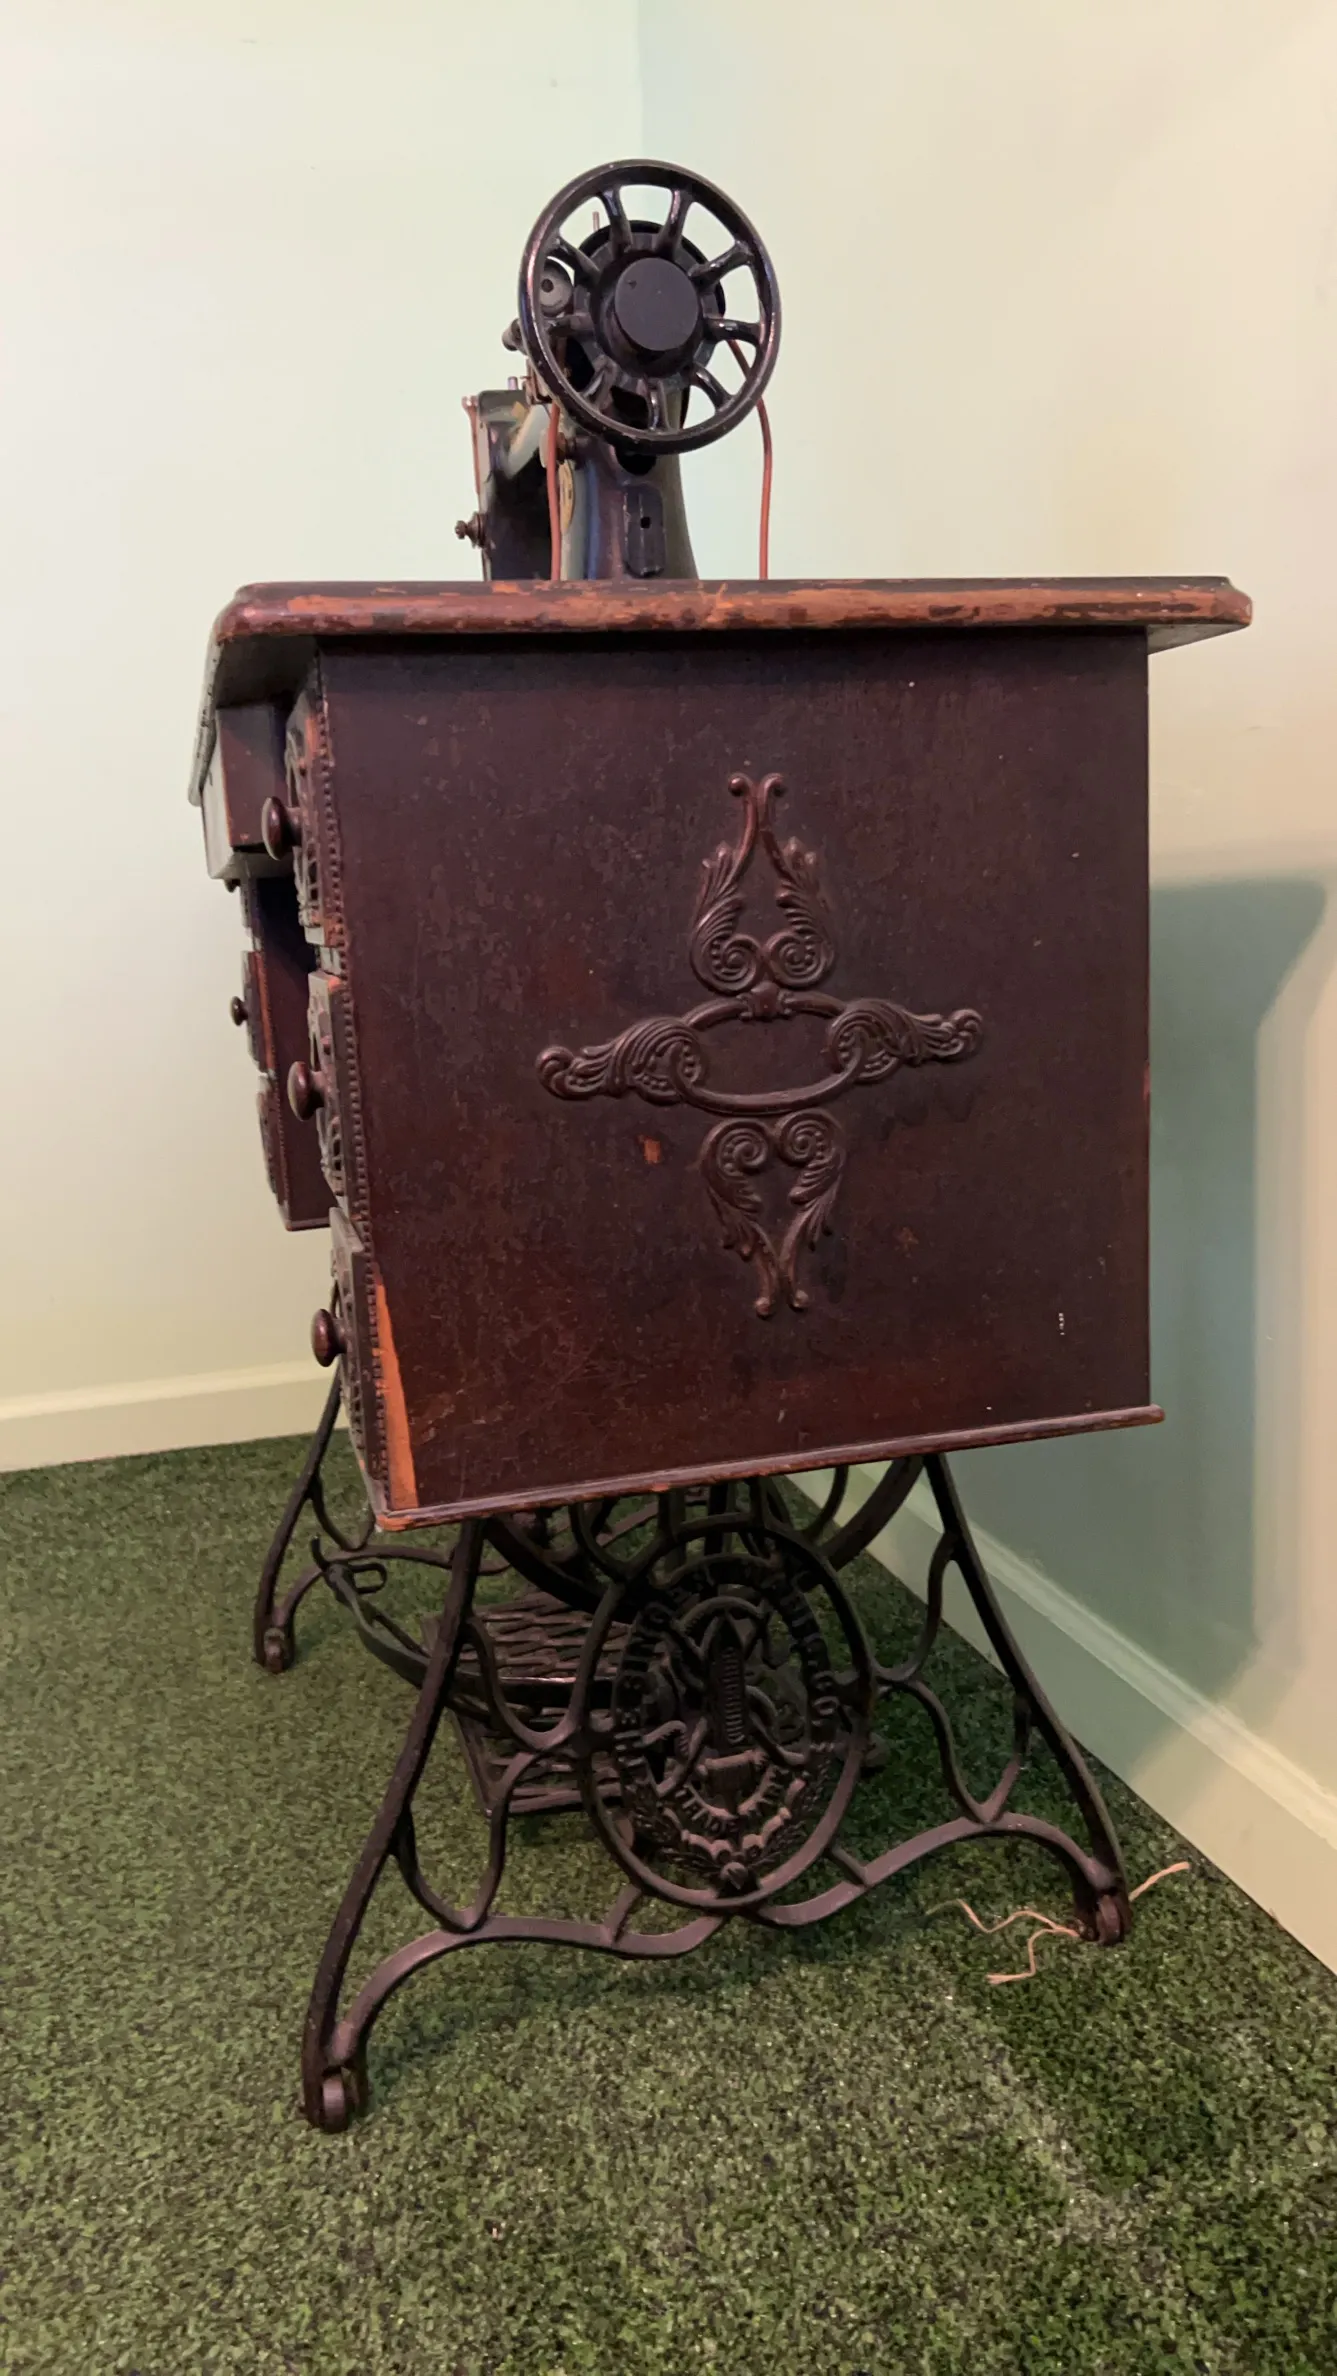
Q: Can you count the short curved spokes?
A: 9